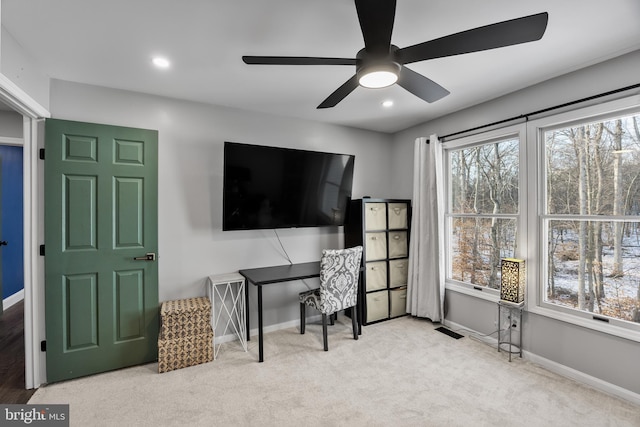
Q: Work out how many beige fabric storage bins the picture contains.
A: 8